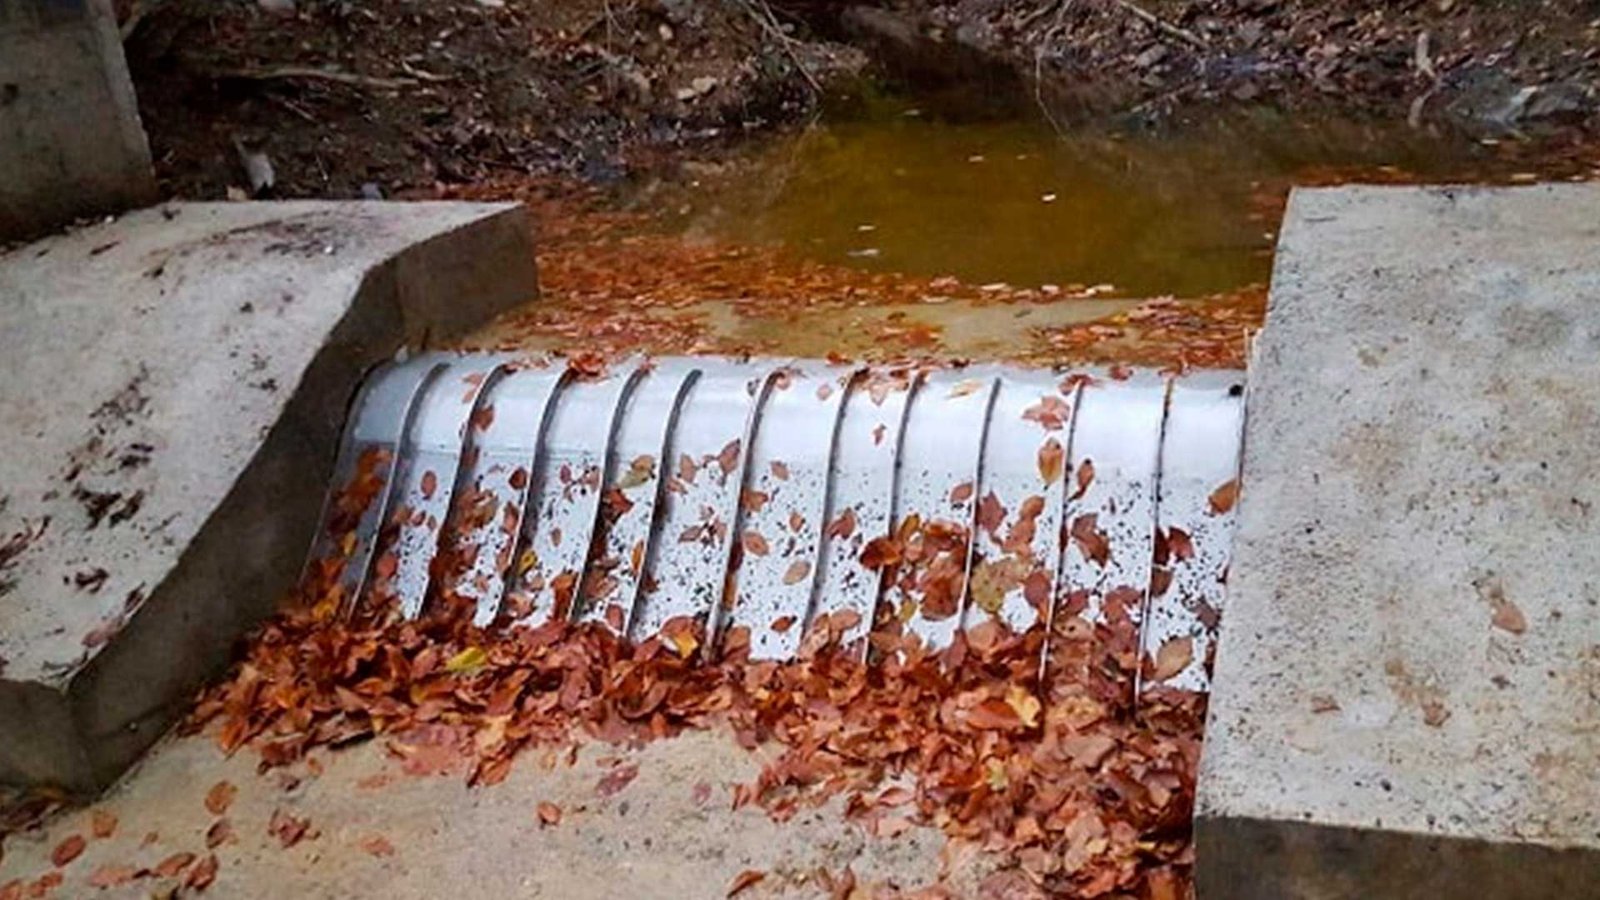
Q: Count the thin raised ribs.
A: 11